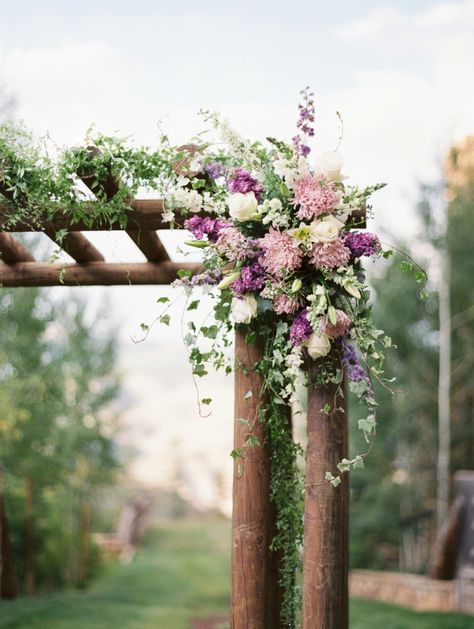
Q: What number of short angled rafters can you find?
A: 3